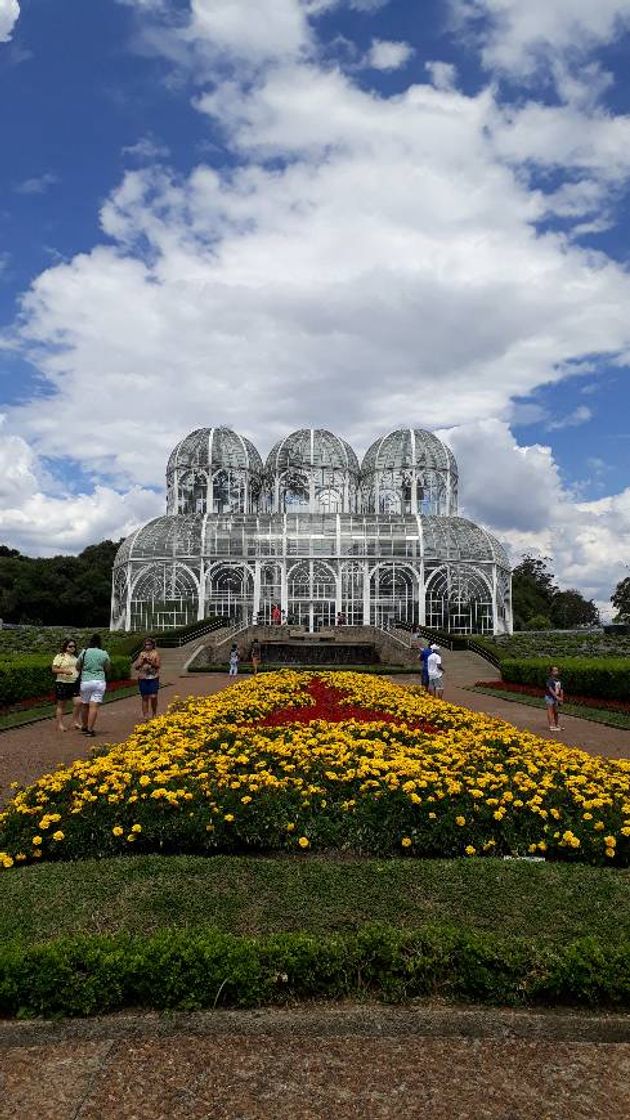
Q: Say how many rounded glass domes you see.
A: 3